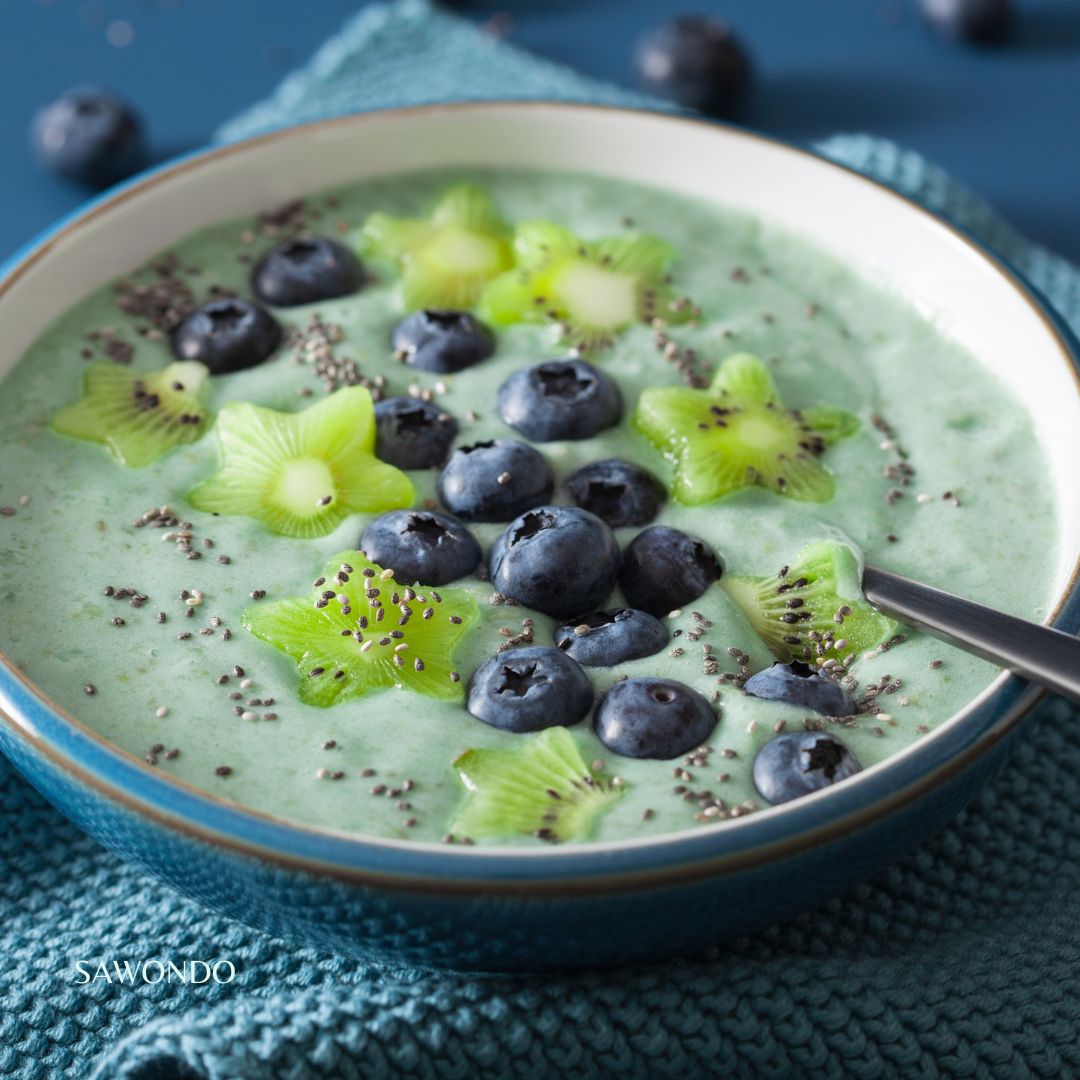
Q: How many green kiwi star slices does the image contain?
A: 8